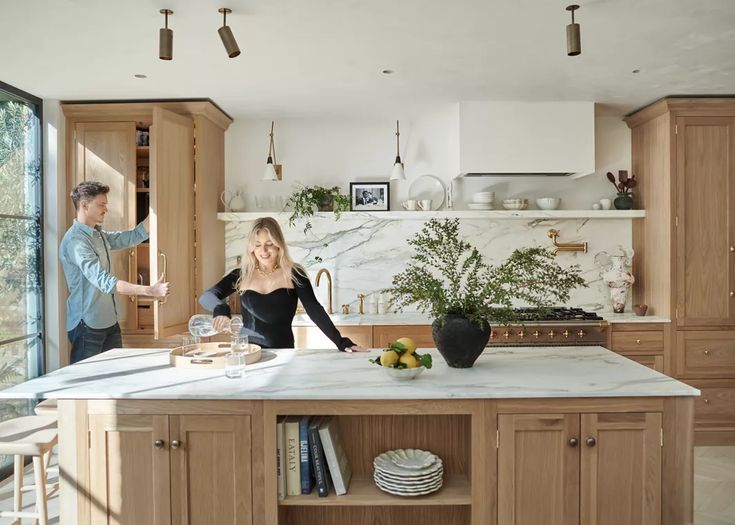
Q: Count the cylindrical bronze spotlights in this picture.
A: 3